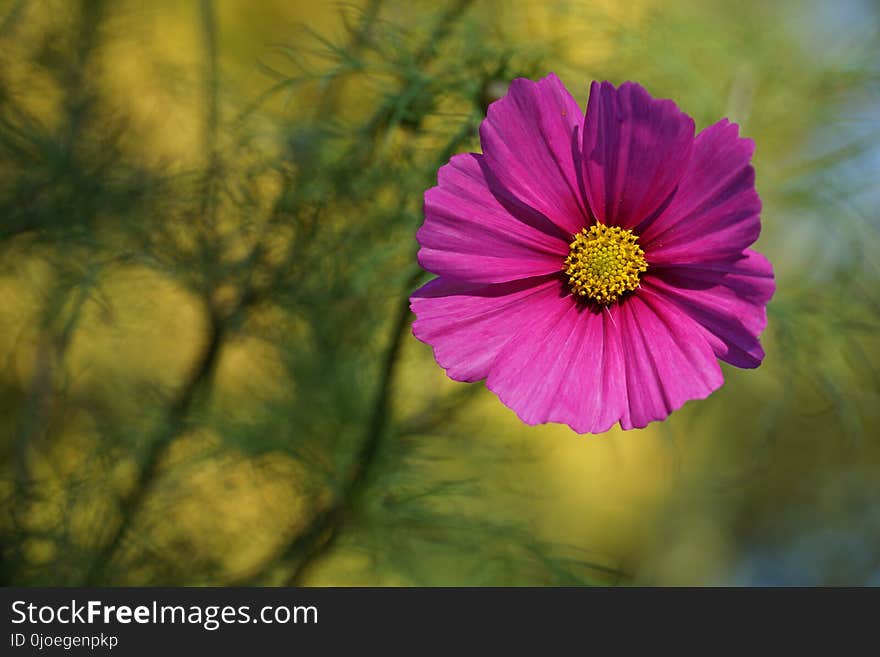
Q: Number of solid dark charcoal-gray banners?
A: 1